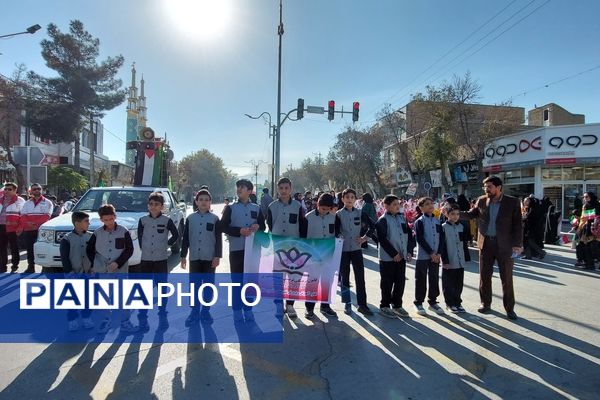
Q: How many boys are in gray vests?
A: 11